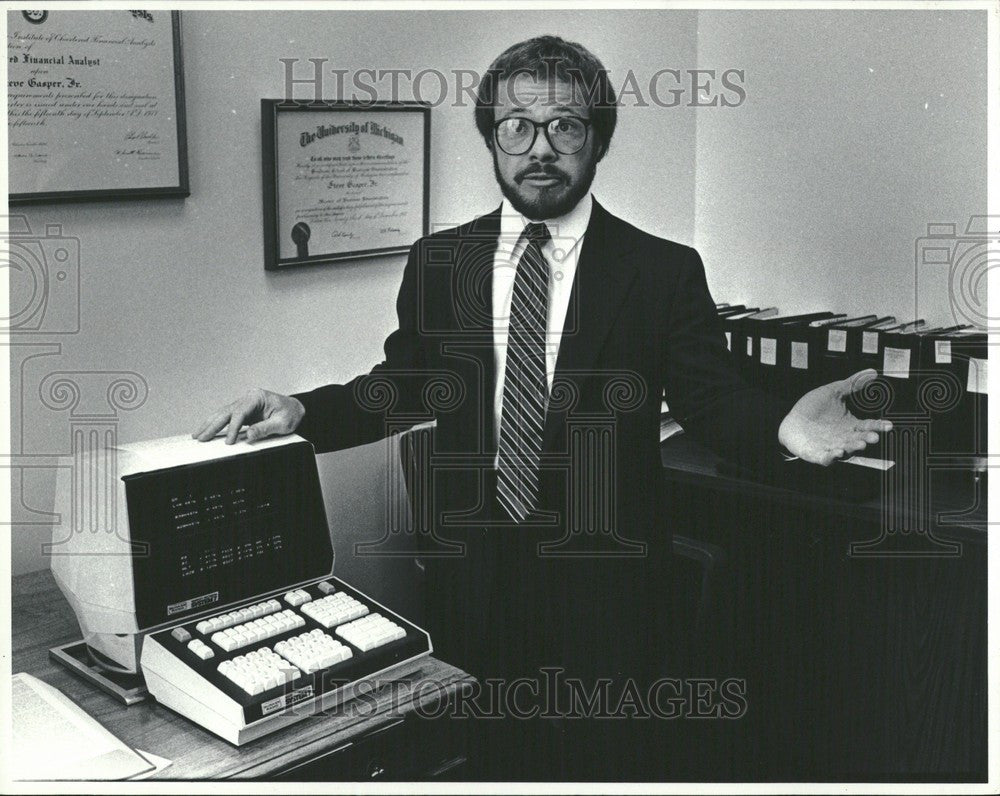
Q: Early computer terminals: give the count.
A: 1